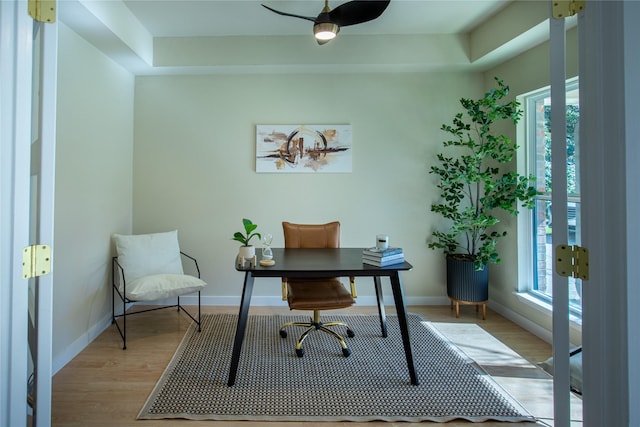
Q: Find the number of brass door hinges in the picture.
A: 4